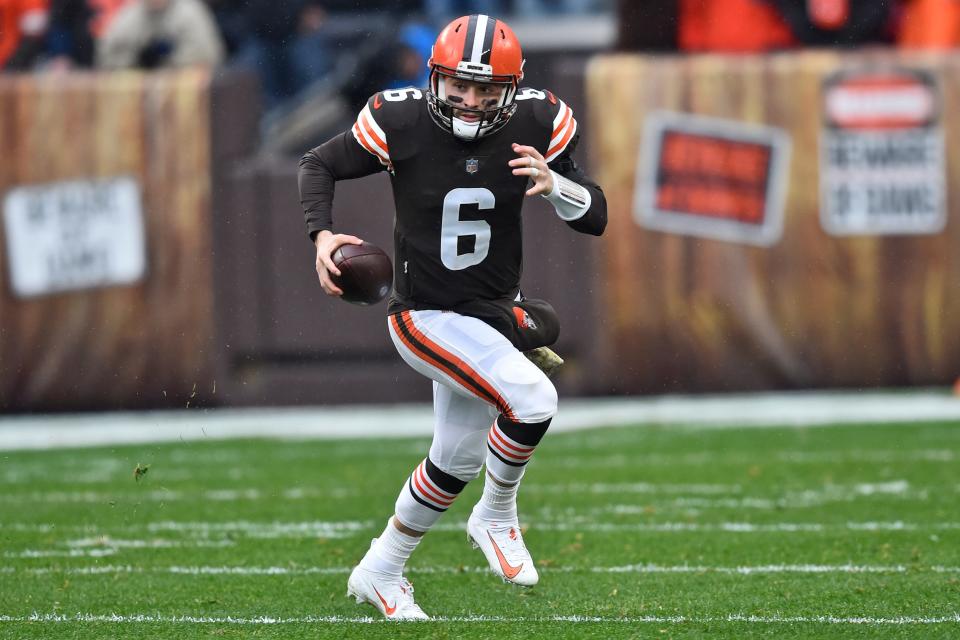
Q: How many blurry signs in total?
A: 3